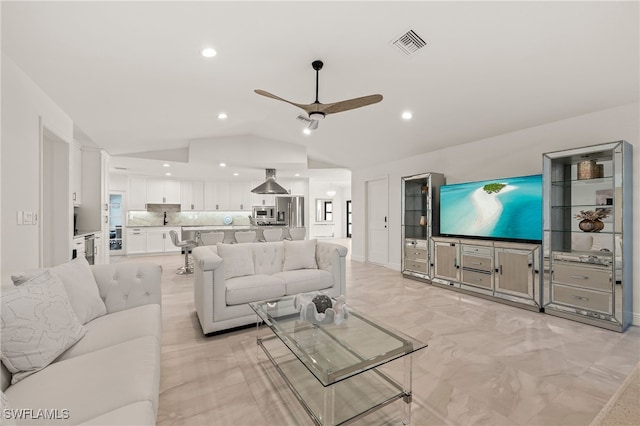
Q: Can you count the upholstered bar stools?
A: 5